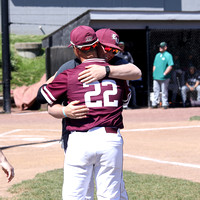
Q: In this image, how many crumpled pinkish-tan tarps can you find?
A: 1